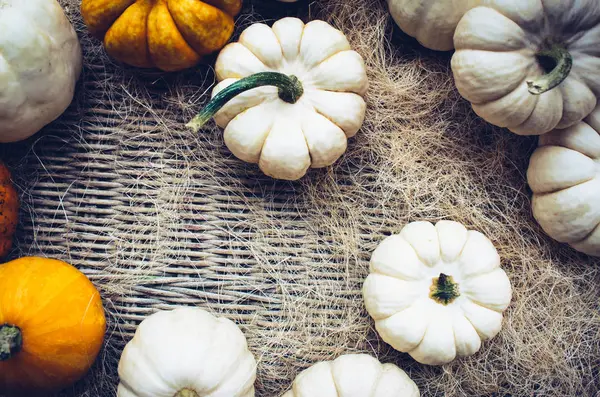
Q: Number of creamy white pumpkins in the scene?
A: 8